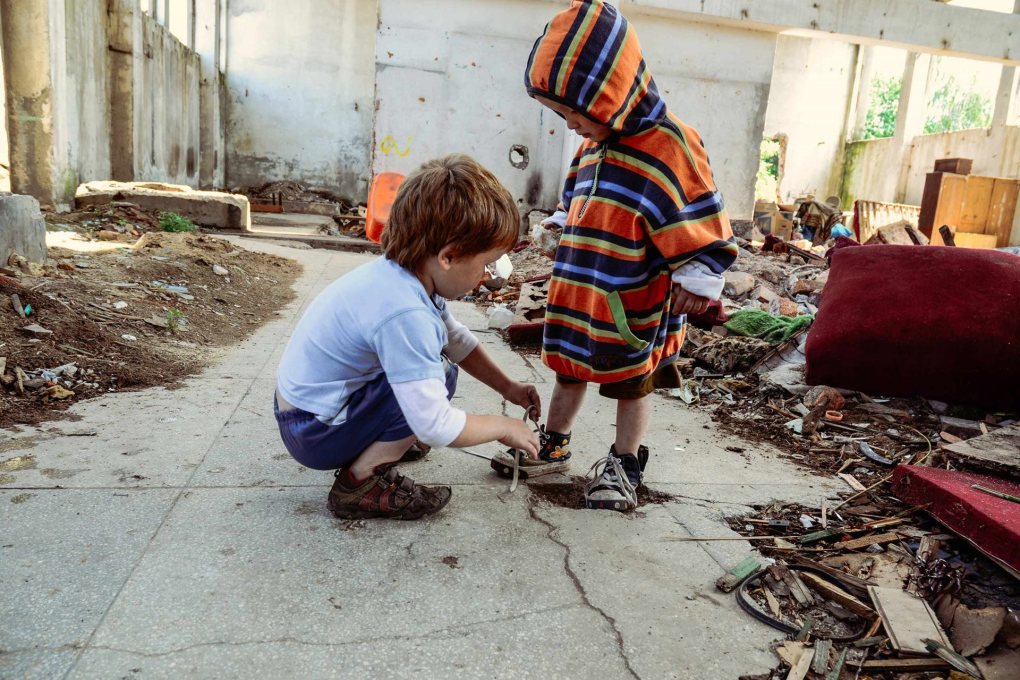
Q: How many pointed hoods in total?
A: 1